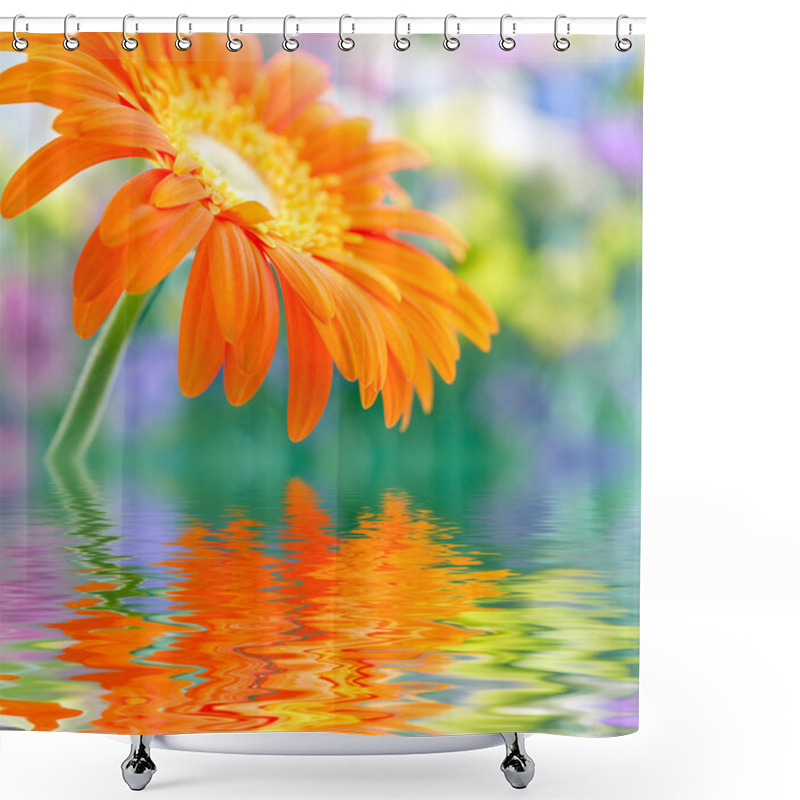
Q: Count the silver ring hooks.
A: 12